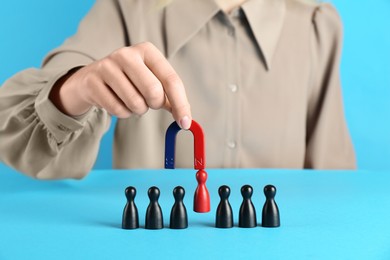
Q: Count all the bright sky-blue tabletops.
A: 1